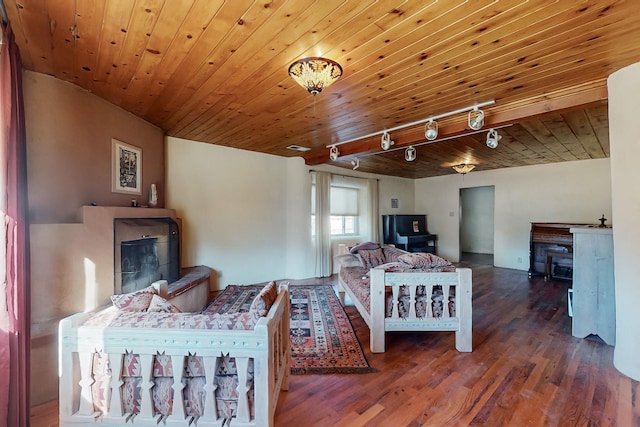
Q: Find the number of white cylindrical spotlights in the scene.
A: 7